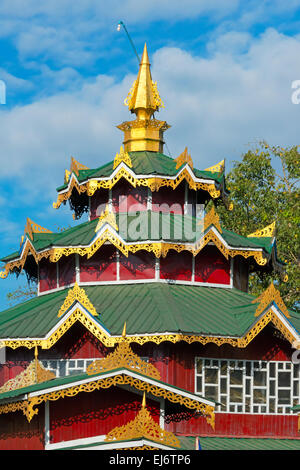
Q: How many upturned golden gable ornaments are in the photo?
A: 13